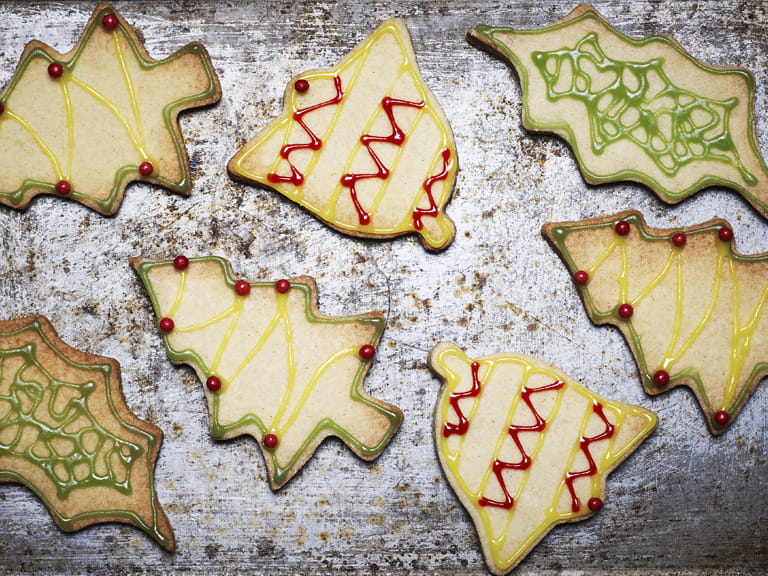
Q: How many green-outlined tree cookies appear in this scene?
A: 3